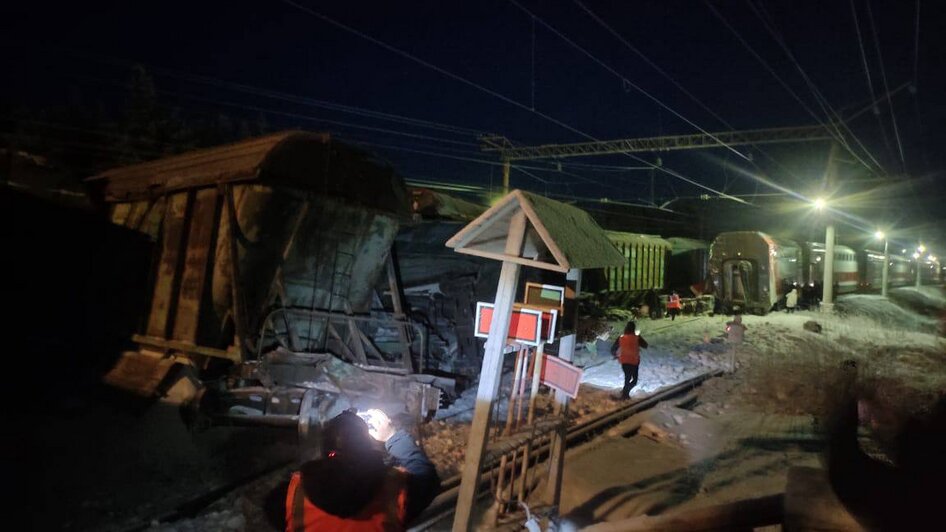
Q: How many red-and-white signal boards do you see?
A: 3